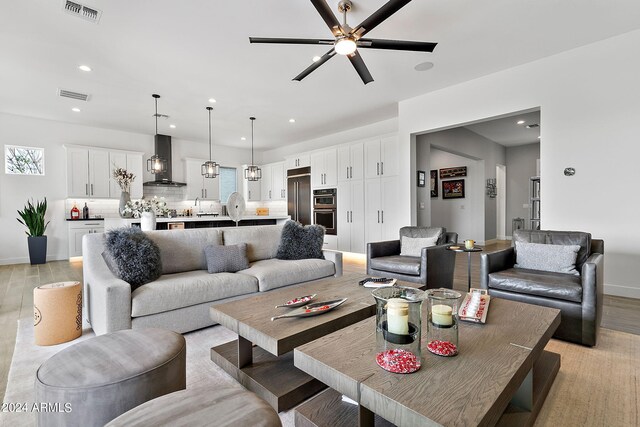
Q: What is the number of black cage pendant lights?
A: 3